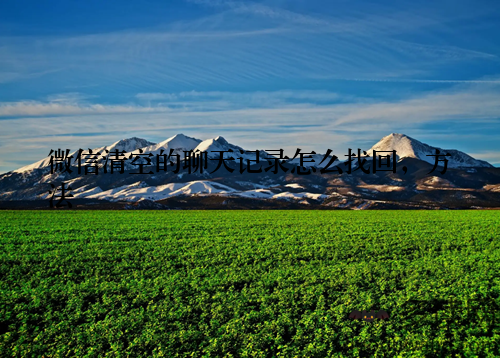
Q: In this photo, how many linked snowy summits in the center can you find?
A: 3